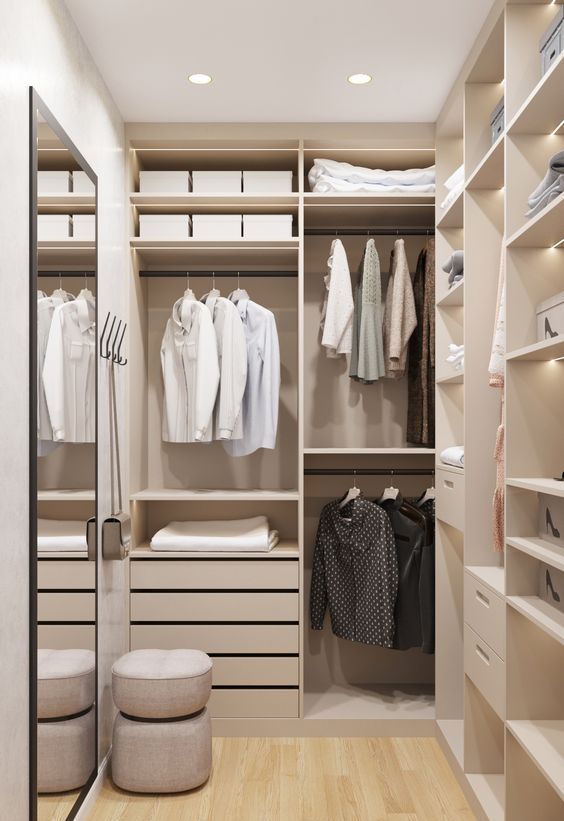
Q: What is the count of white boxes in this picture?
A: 6